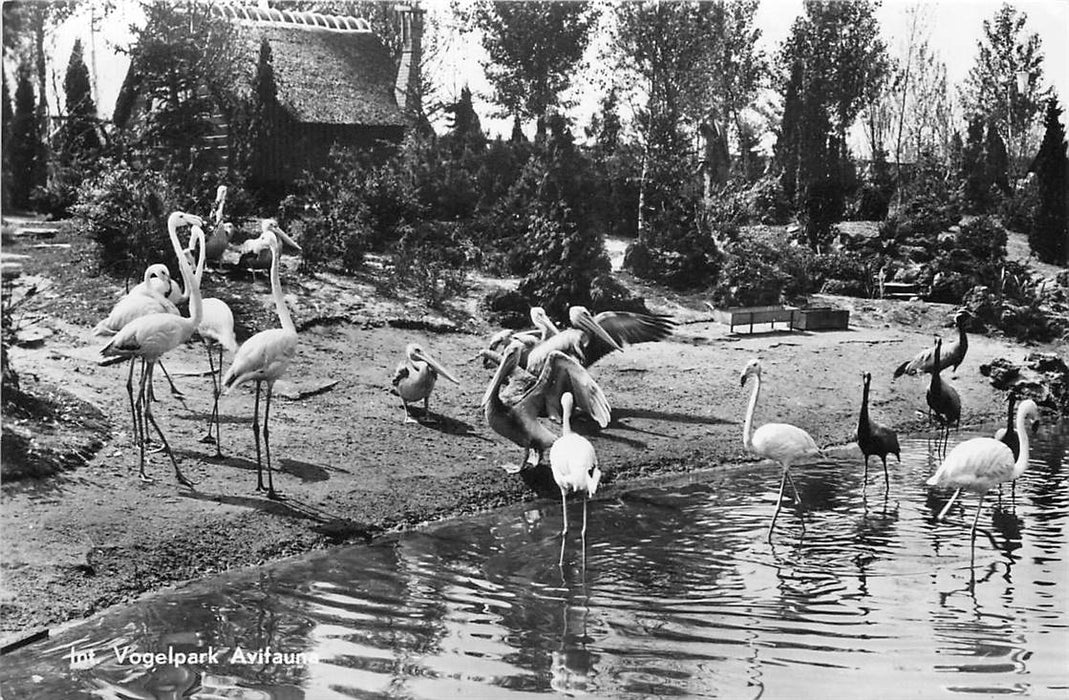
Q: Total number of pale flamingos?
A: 8